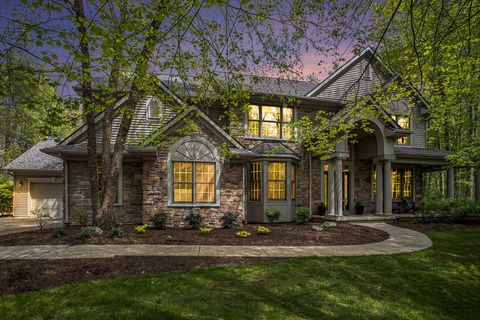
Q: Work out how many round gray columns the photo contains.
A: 5